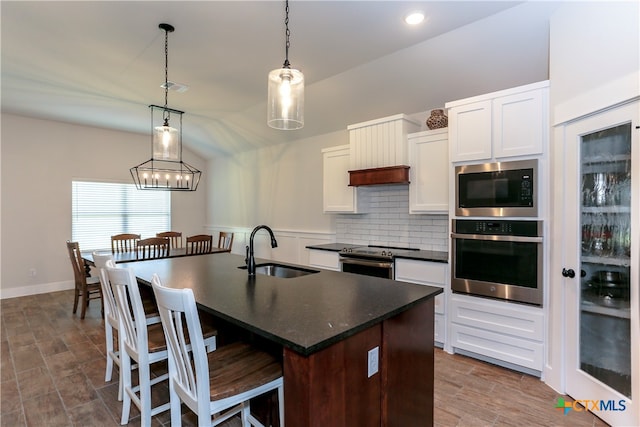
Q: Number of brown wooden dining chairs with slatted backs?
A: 6